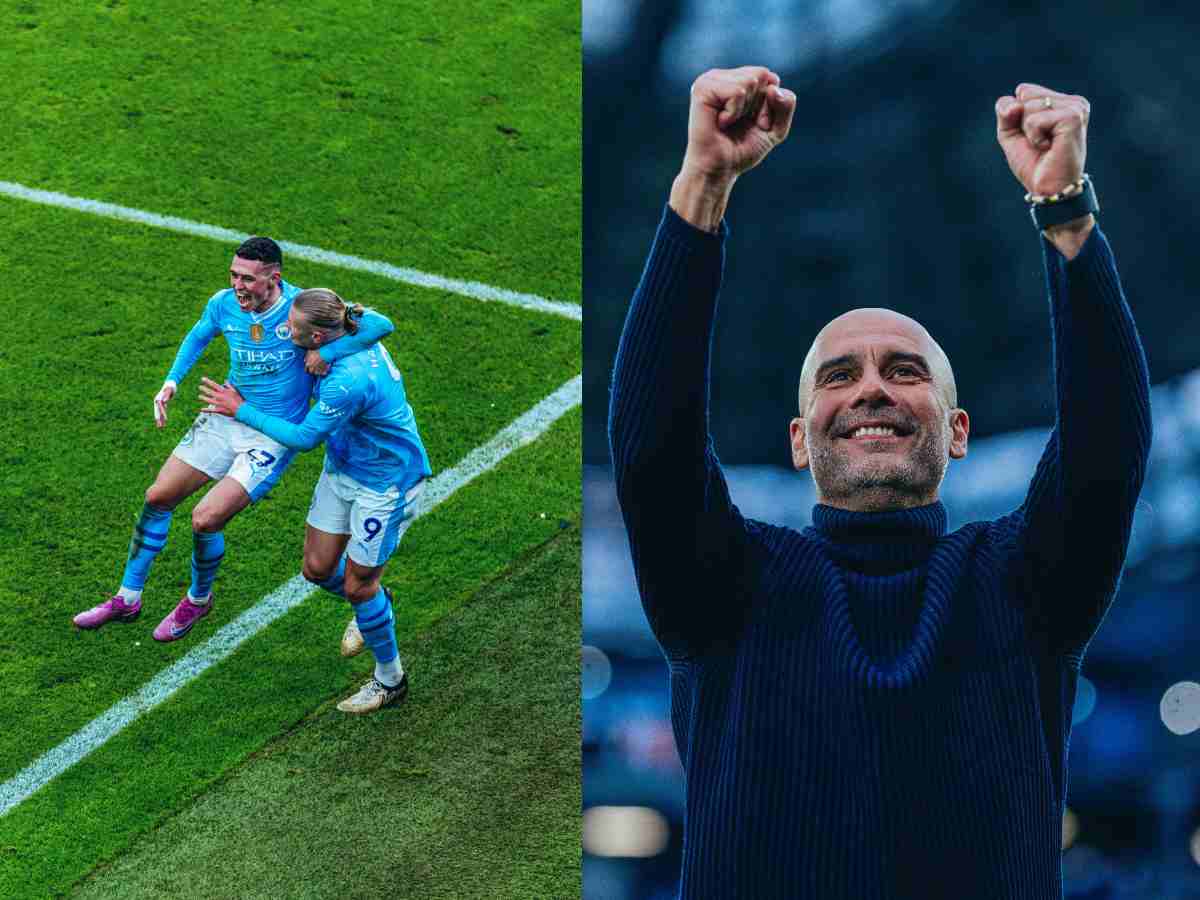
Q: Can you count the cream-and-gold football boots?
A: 2